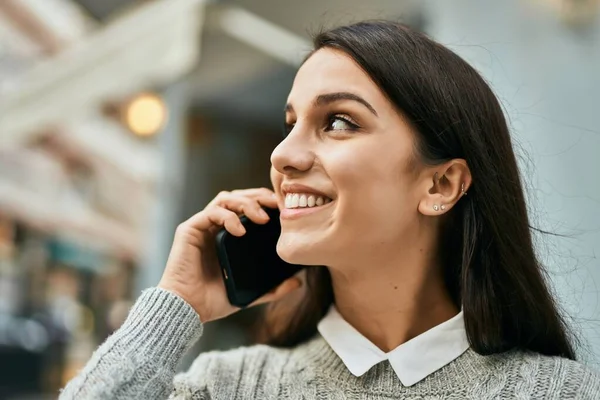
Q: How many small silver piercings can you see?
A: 3